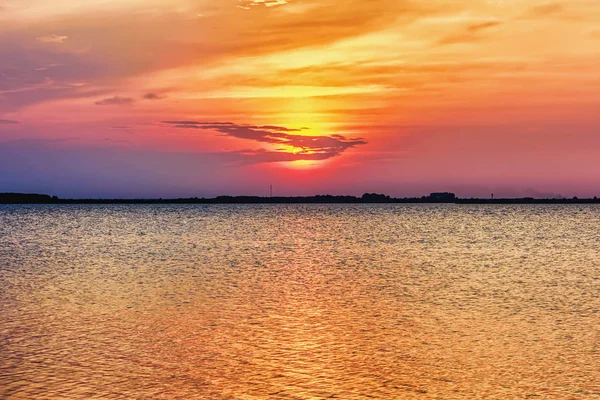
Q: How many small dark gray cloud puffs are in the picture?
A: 2